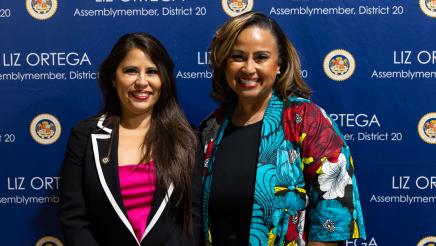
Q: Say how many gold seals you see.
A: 8